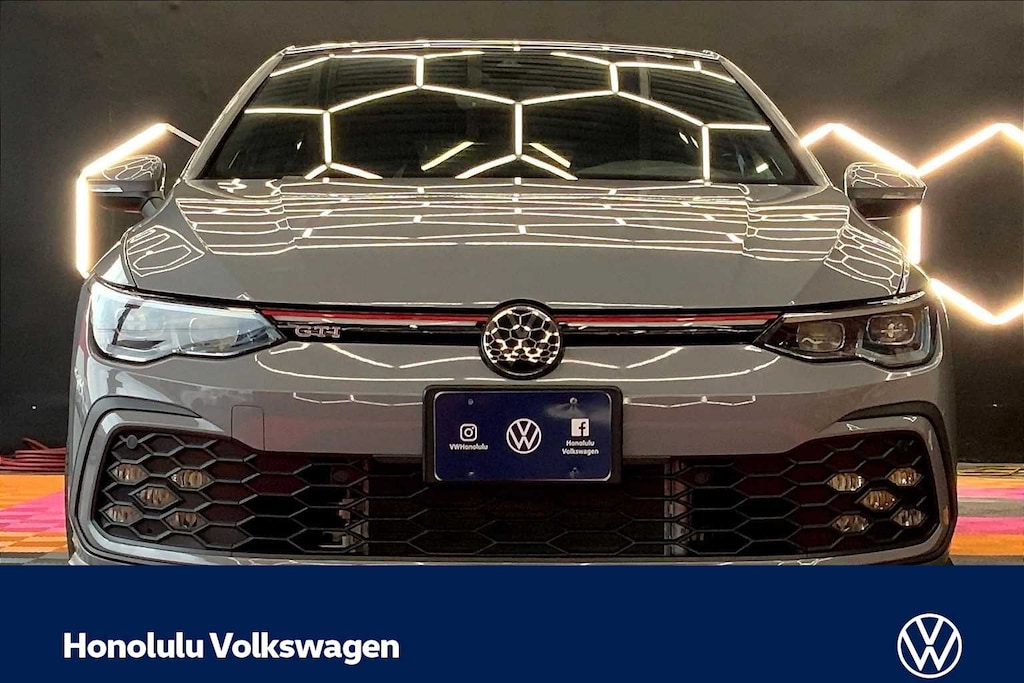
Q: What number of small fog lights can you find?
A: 10